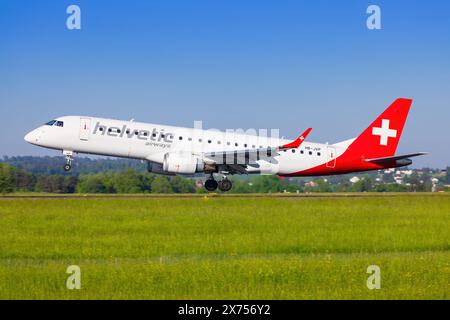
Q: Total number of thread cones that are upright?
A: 0